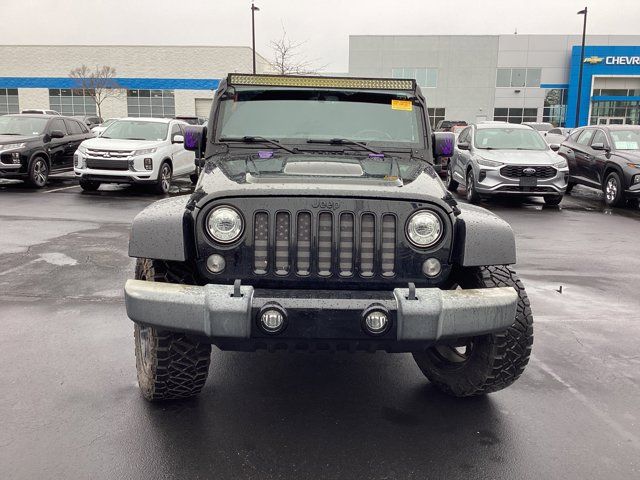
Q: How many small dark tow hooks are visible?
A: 2